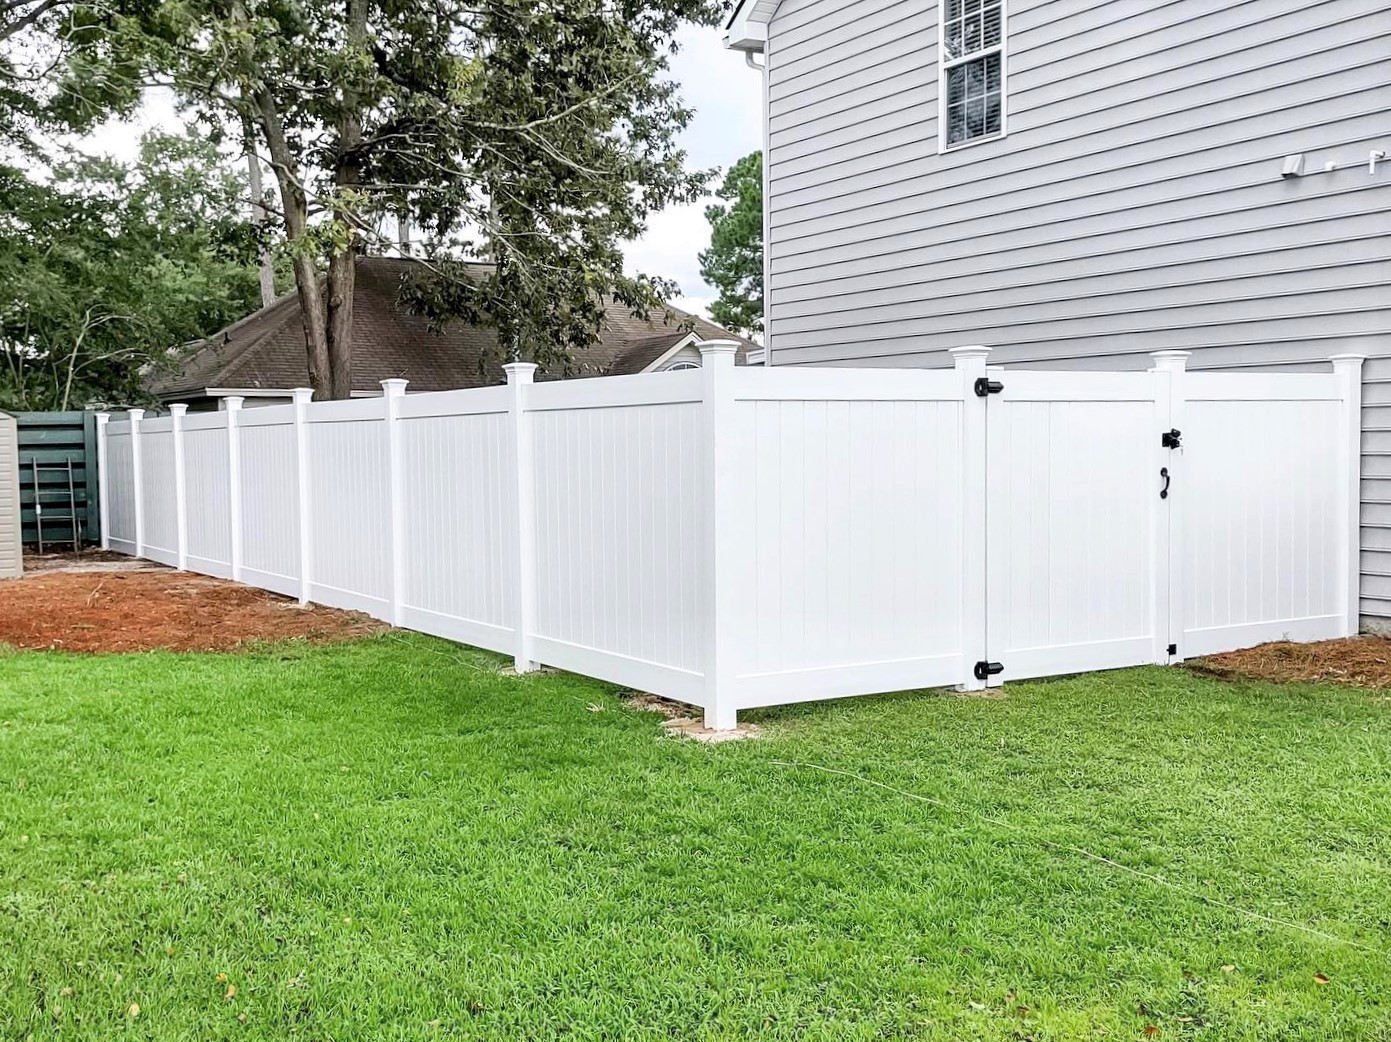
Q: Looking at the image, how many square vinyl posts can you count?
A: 11